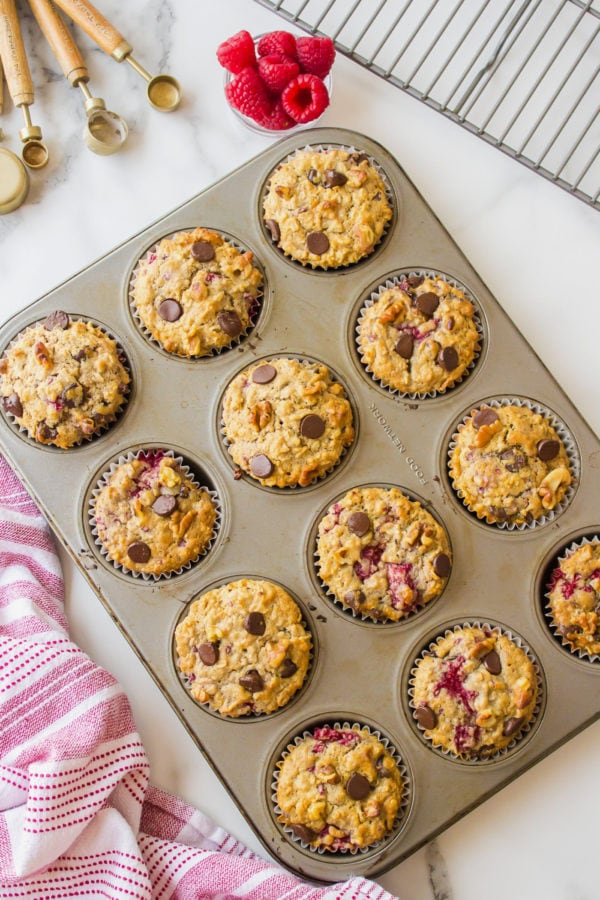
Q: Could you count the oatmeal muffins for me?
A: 12